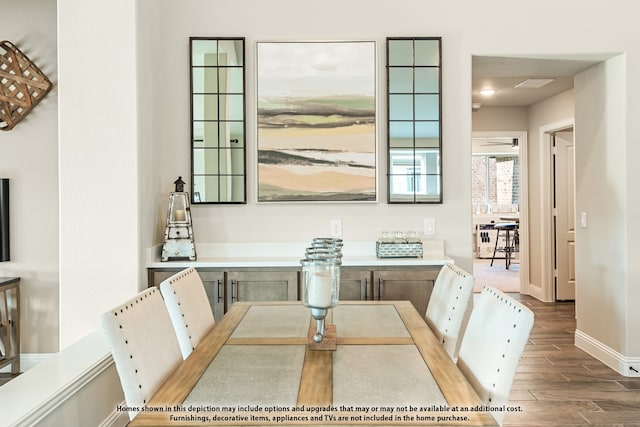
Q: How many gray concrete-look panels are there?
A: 4